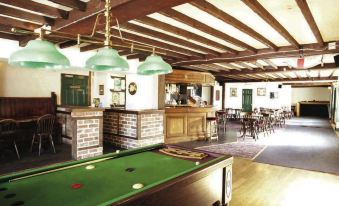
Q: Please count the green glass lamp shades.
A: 3